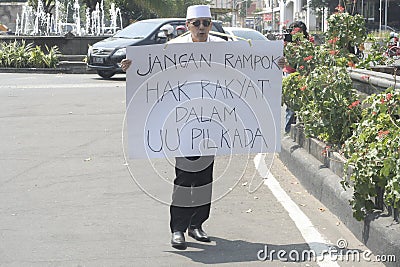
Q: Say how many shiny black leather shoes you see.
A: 2